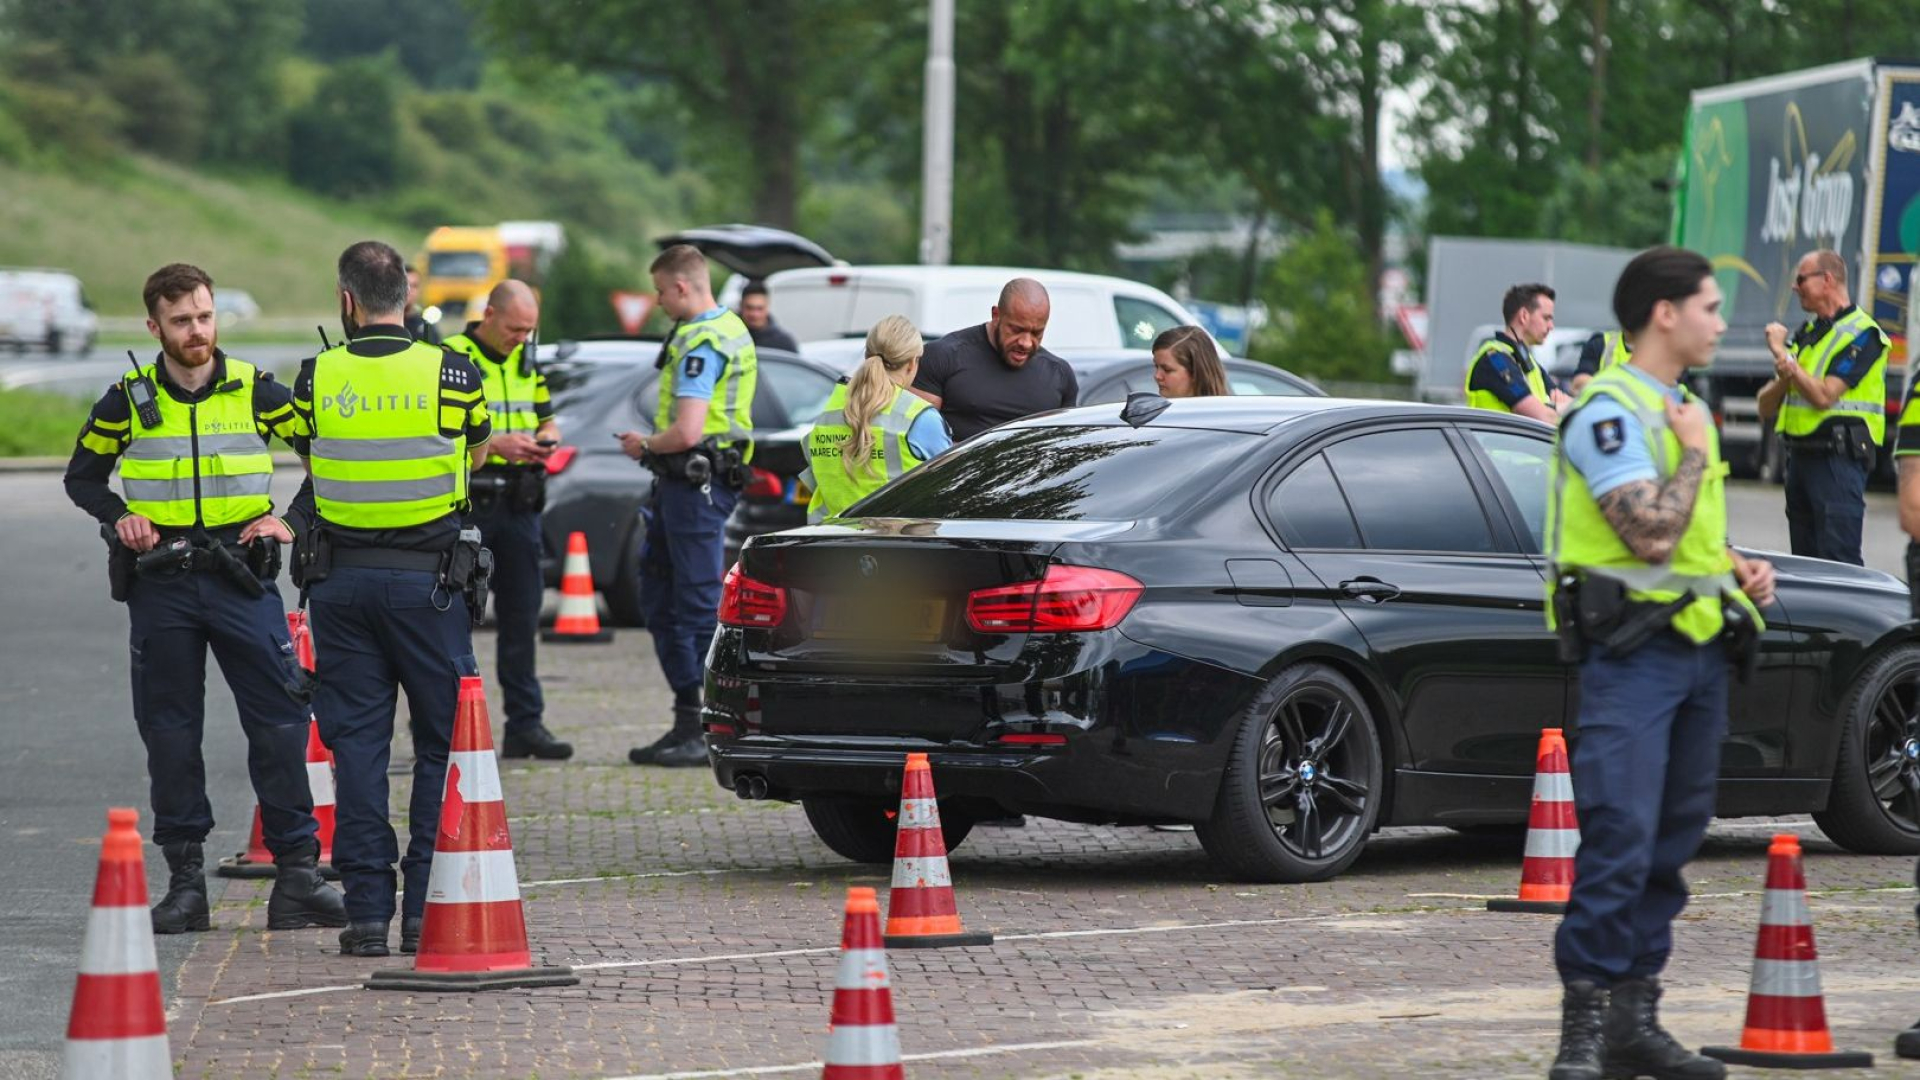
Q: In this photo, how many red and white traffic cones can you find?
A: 8